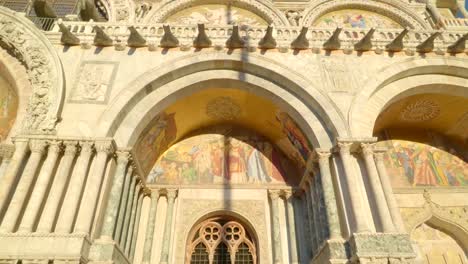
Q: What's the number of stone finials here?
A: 13